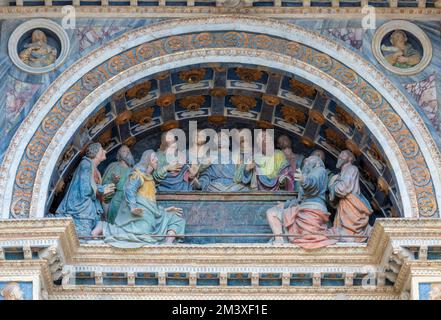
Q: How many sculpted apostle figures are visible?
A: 12